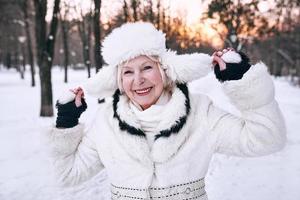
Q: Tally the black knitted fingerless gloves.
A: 2